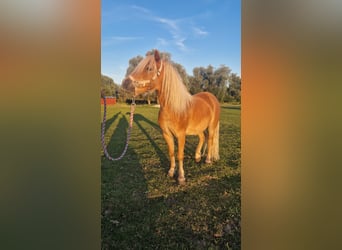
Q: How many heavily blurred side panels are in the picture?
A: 2